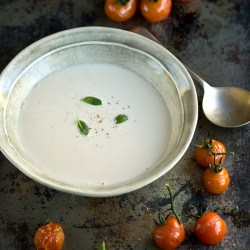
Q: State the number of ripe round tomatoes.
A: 7